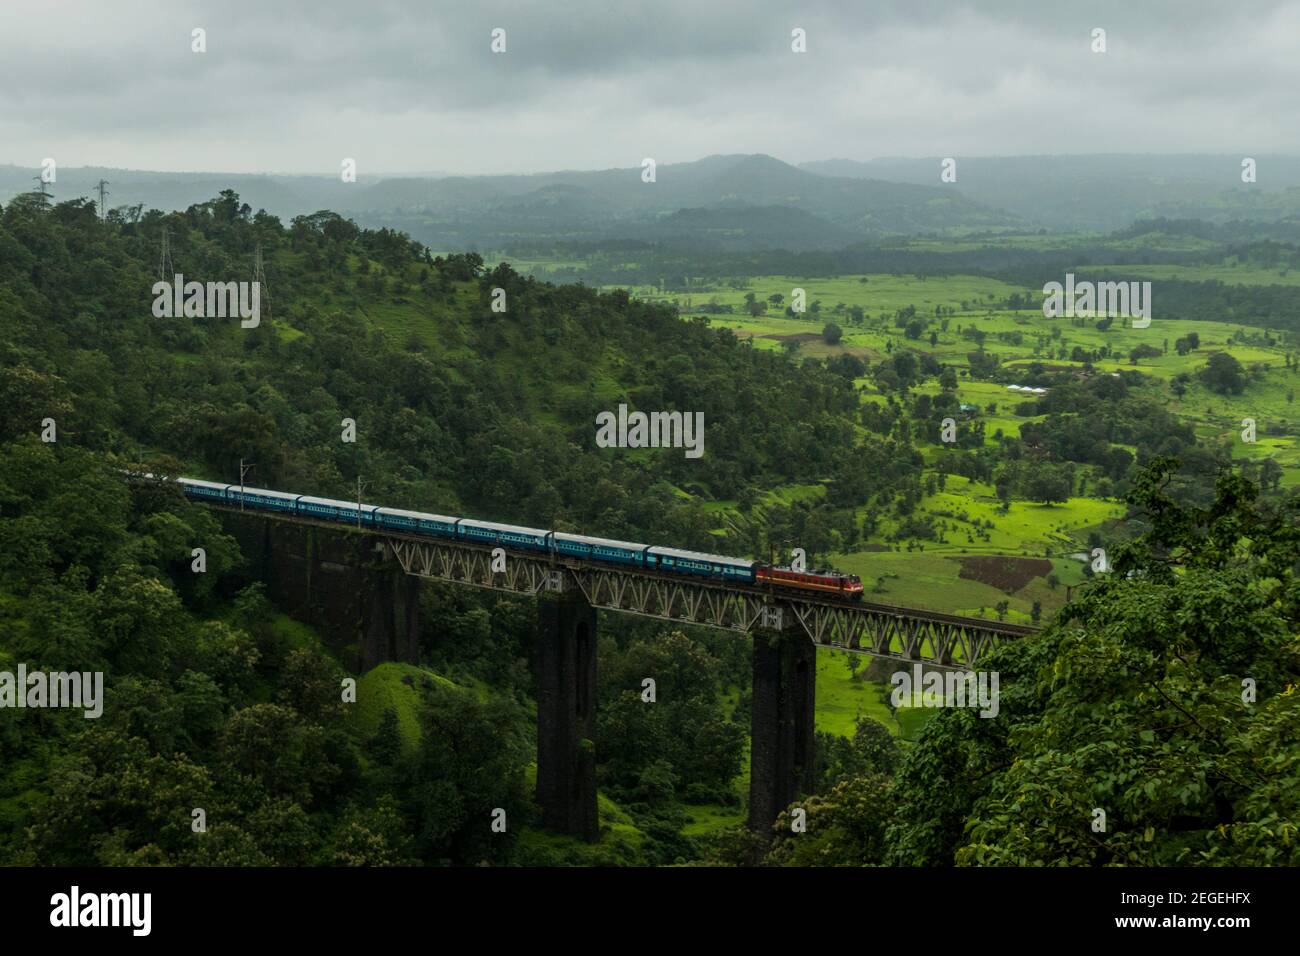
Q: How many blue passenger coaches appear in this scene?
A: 7